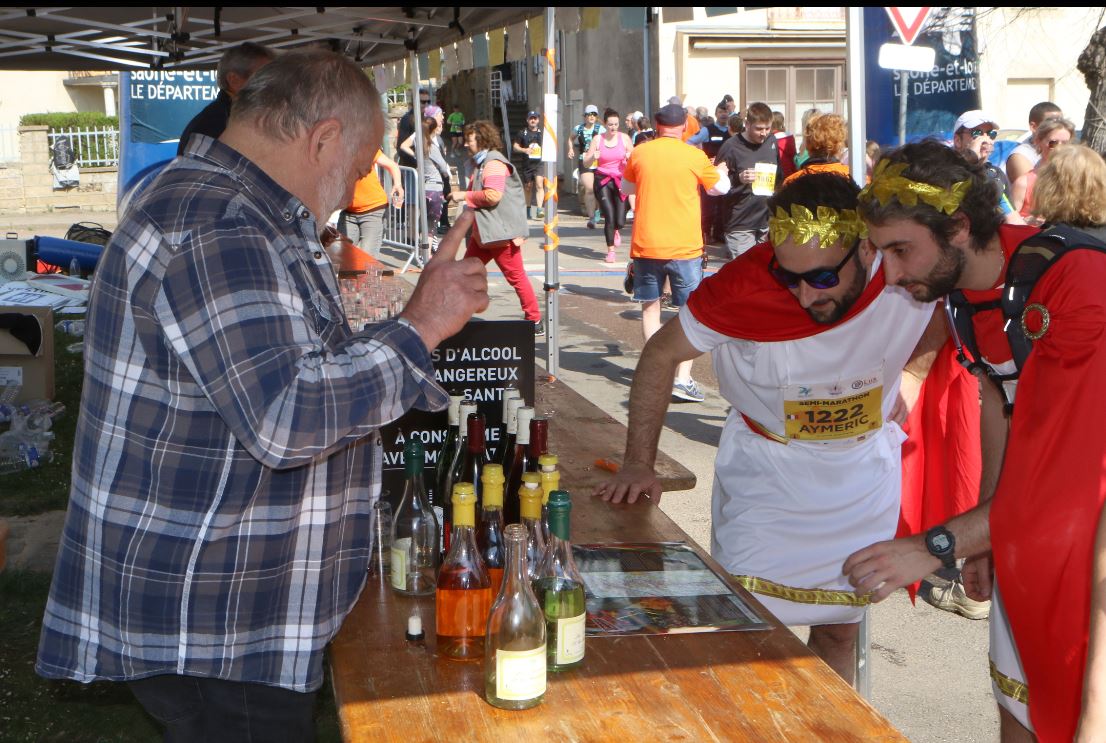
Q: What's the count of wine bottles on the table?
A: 14